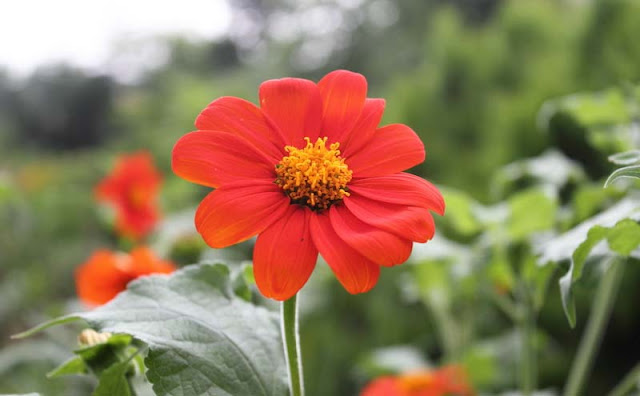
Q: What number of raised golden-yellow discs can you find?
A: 1